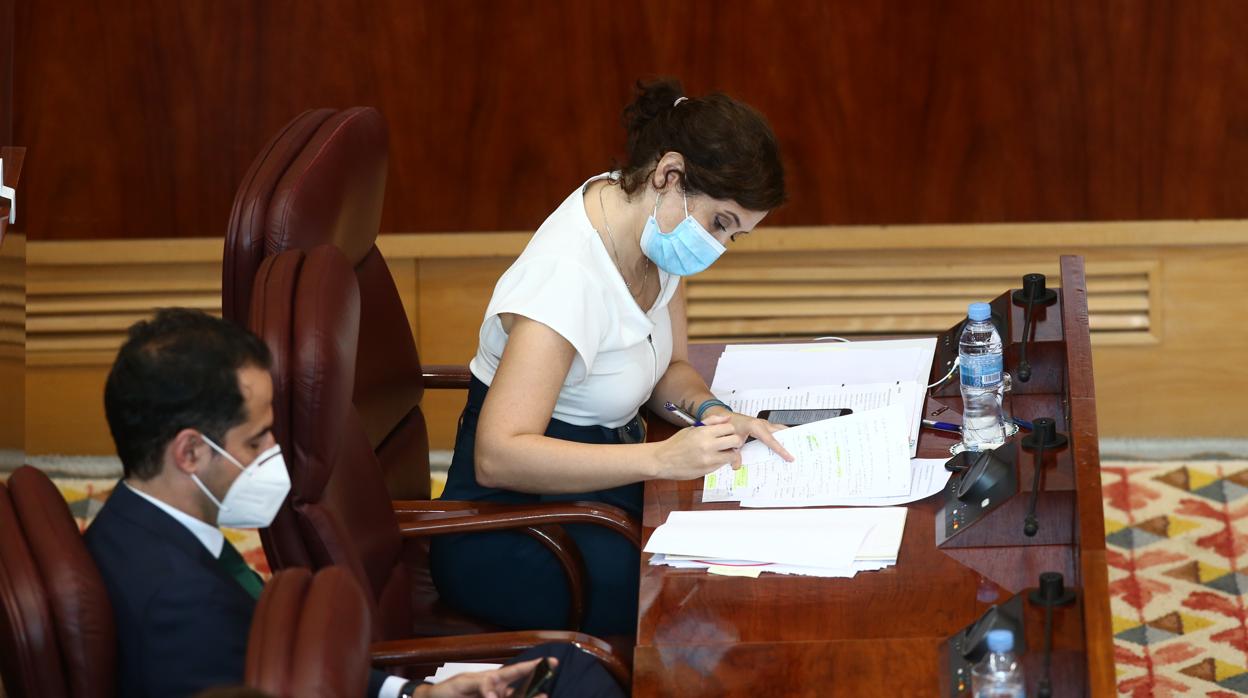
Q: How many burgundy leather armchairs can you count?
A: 4